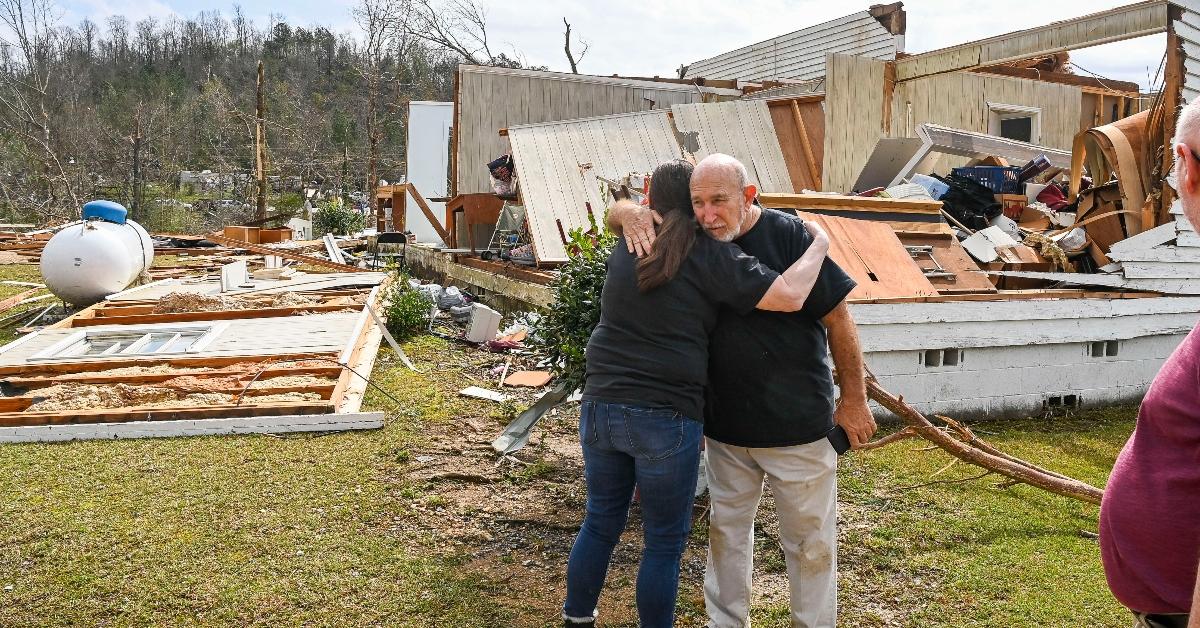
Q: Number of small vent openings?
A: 6